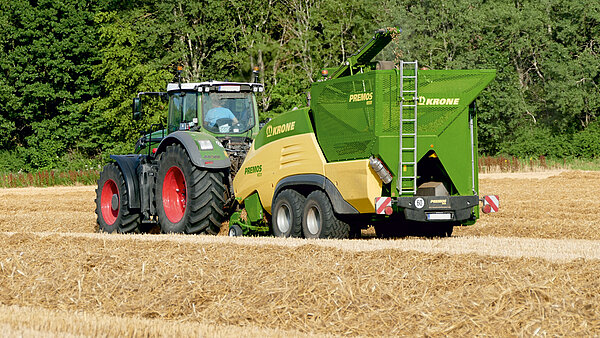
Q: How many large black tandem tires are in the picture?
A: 2